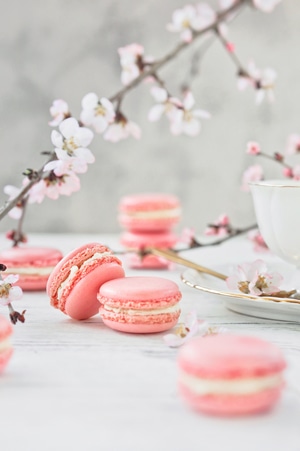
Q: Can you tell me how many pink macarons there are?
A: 7